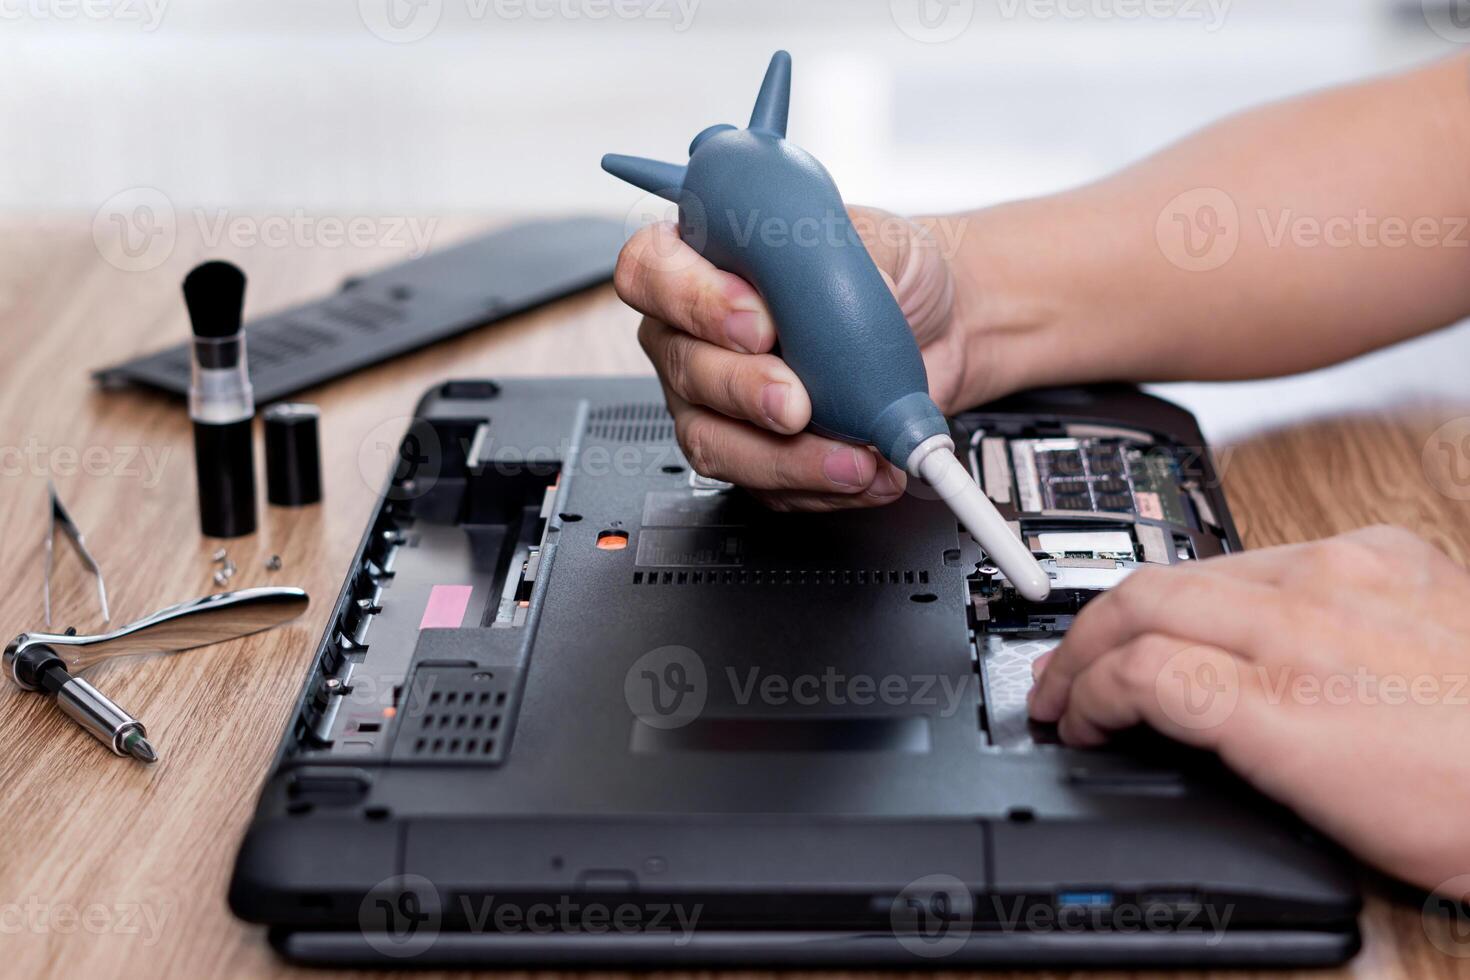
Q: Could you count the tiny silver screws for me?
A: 4